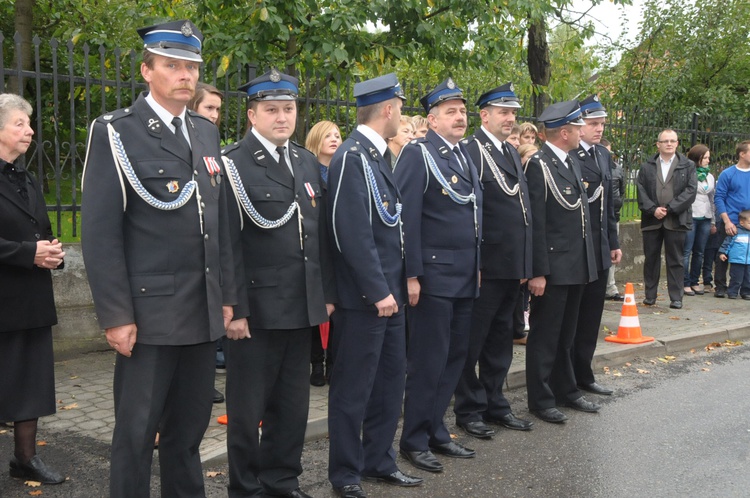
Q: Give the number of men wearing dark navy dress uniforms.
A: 7